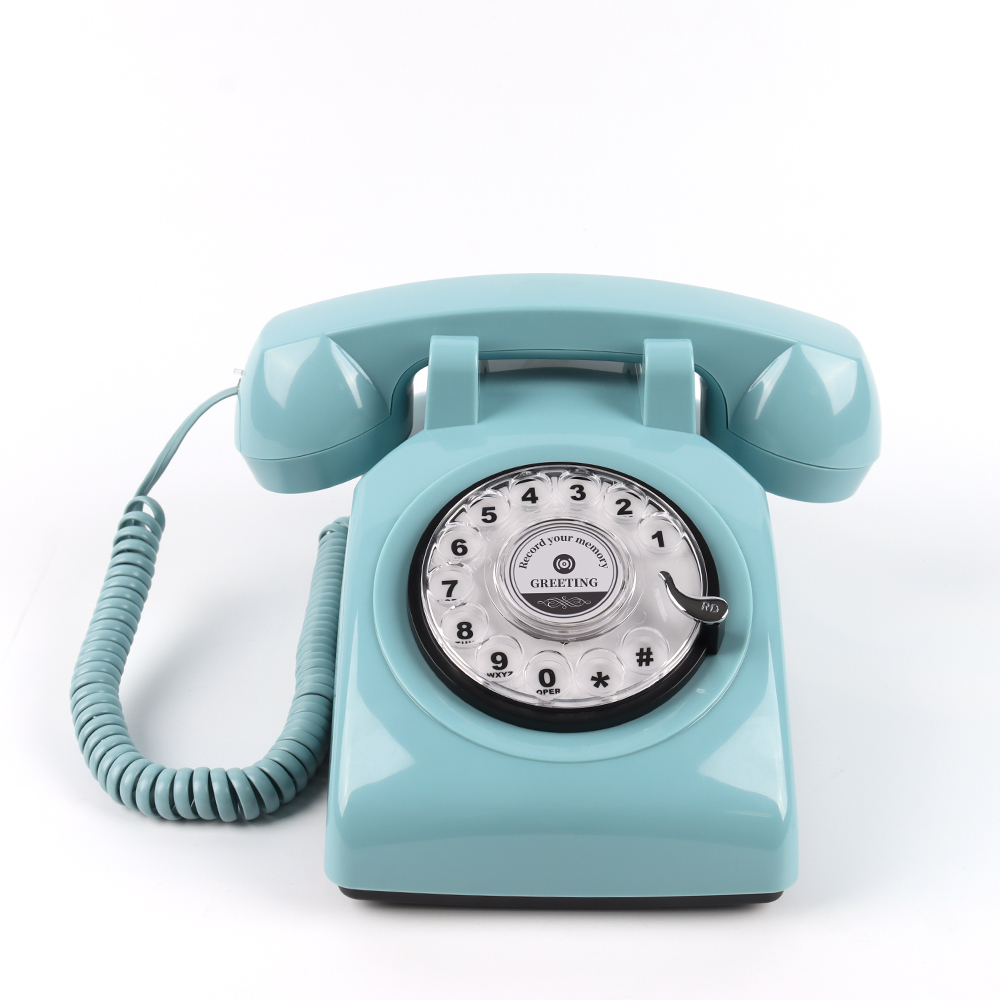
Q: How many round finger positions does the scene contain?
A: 12